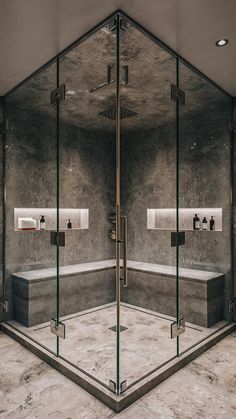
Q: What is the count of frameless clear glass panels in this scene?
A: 4